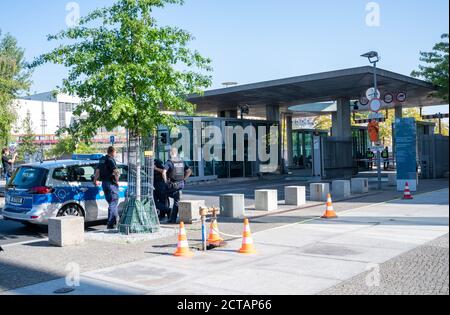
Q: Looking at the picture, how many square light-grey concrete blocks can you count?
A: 8